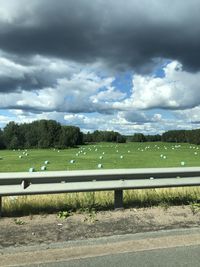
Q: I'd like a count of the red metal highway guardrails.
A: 0